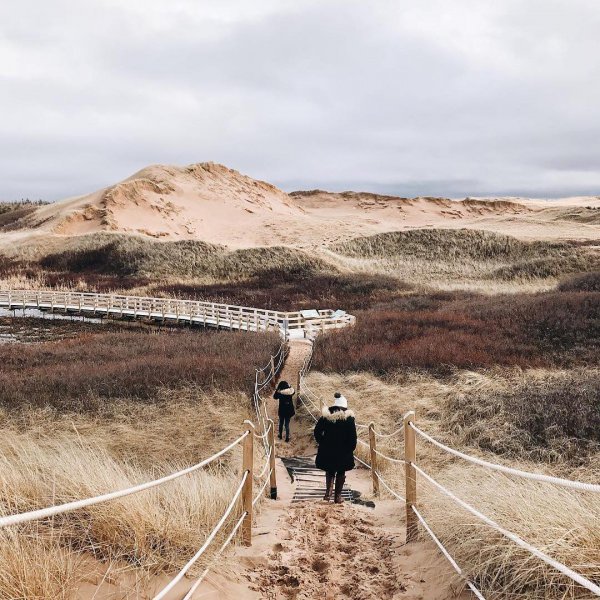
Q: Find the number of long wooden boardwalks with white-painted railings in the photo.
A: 1